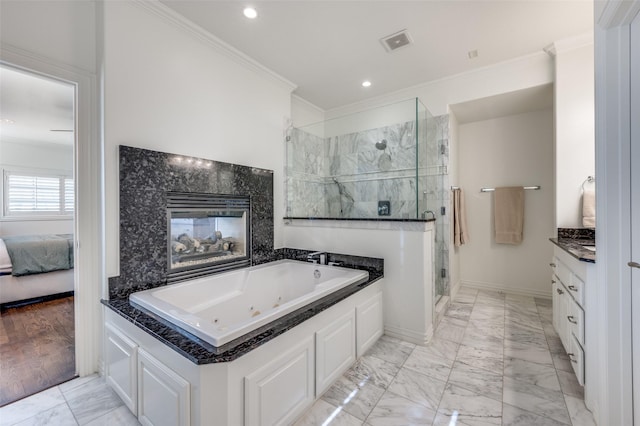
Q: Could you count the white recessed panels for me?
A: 5